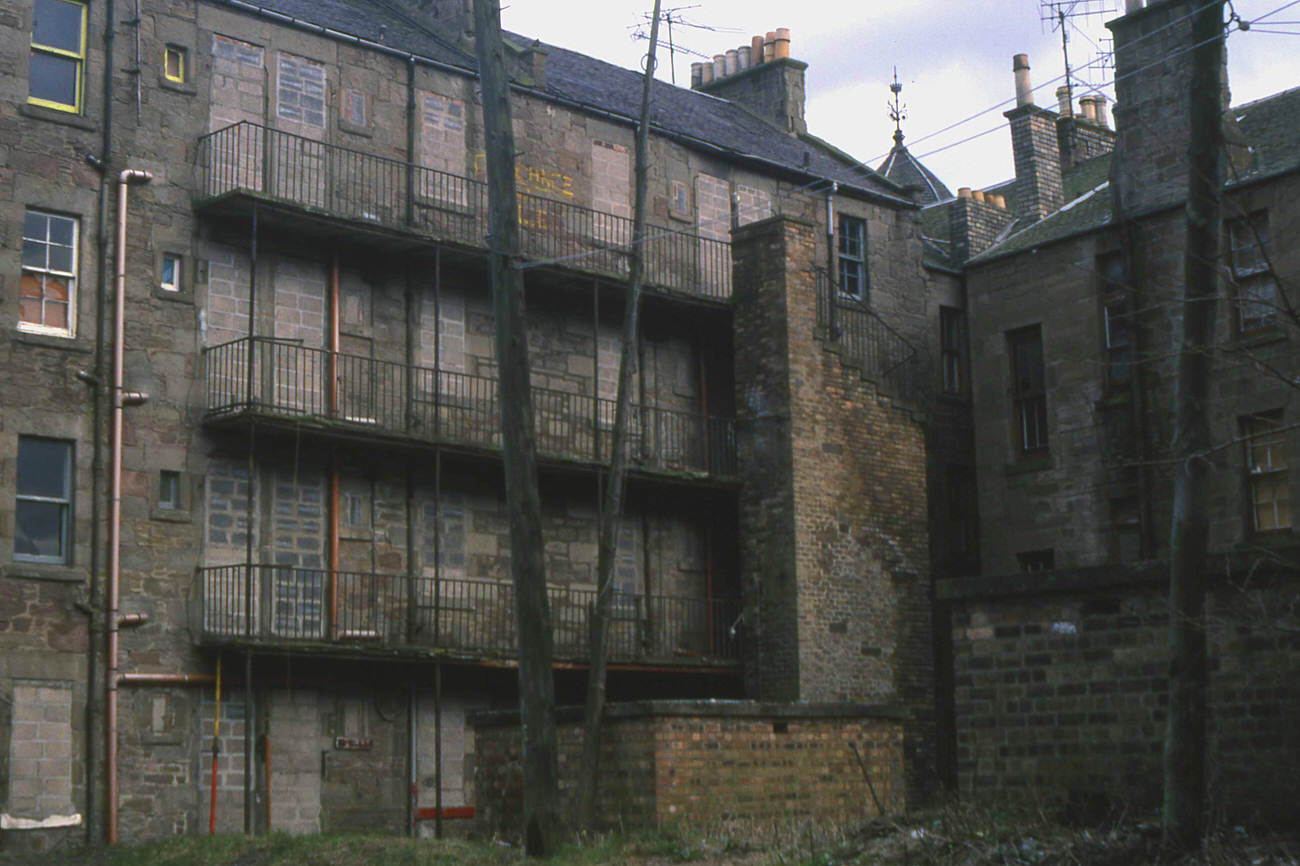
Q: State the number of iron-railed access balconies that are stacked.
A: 3